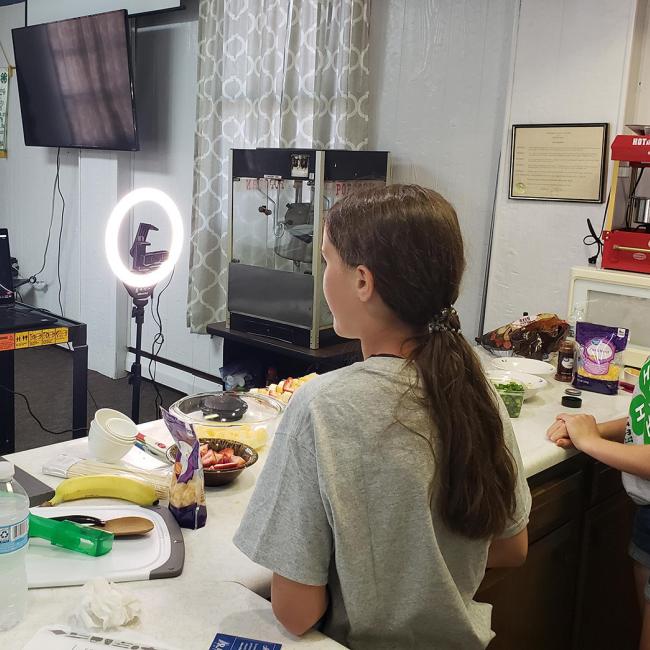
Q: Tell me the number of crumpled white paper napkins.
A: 1